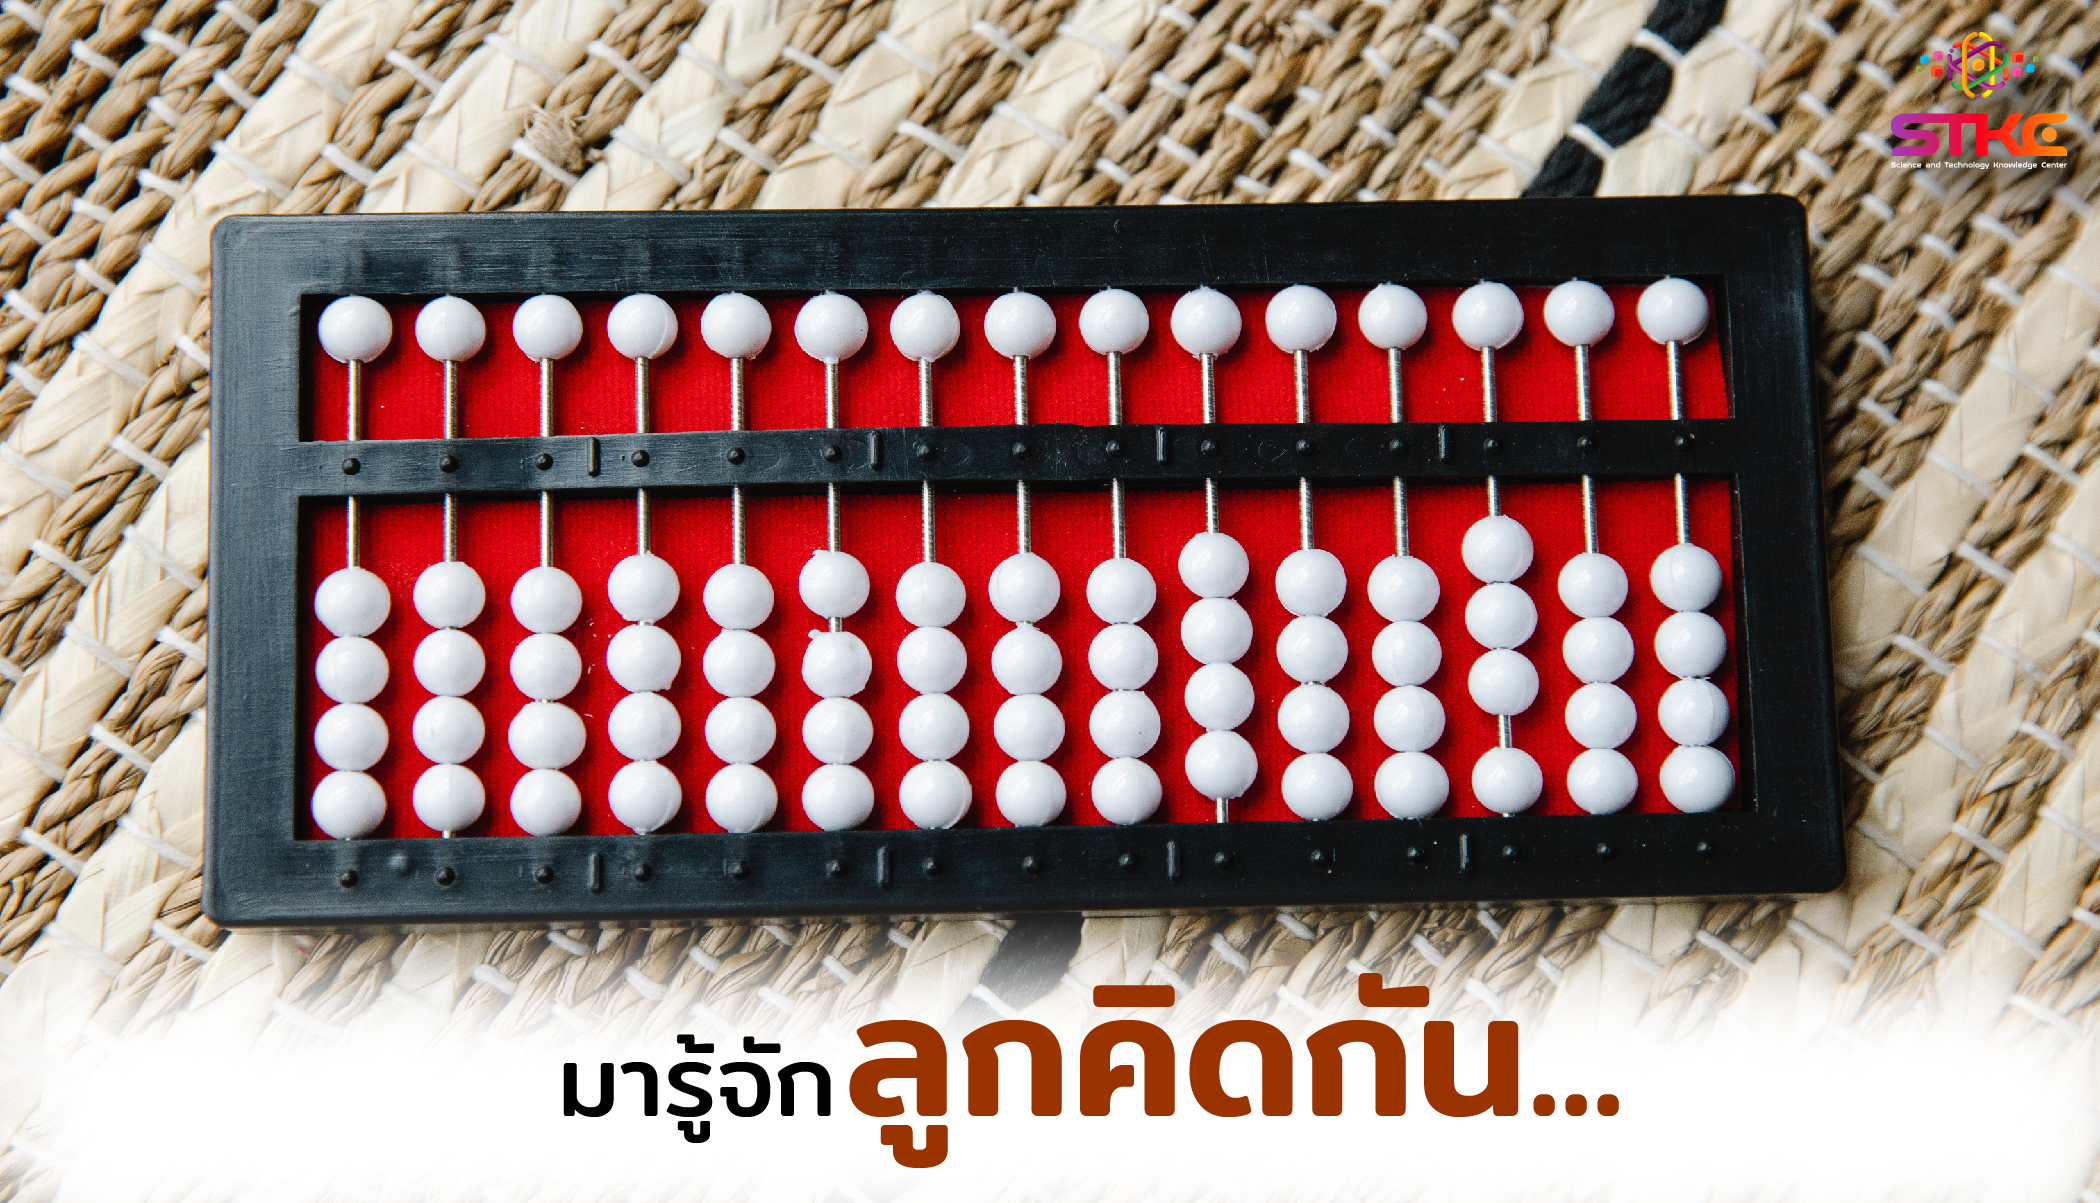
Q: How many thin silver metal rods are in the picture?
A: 15